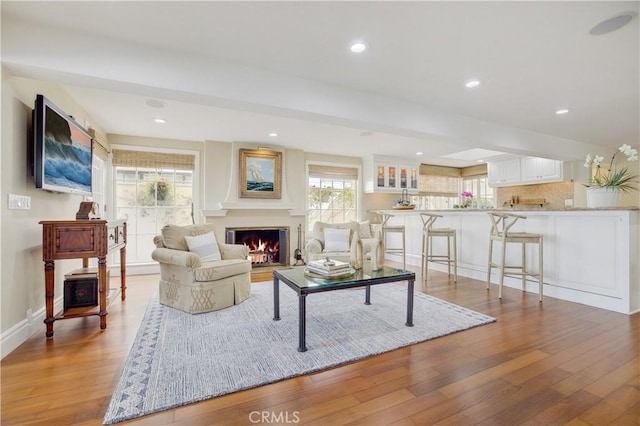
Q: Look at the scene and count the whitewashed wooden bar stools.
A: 3